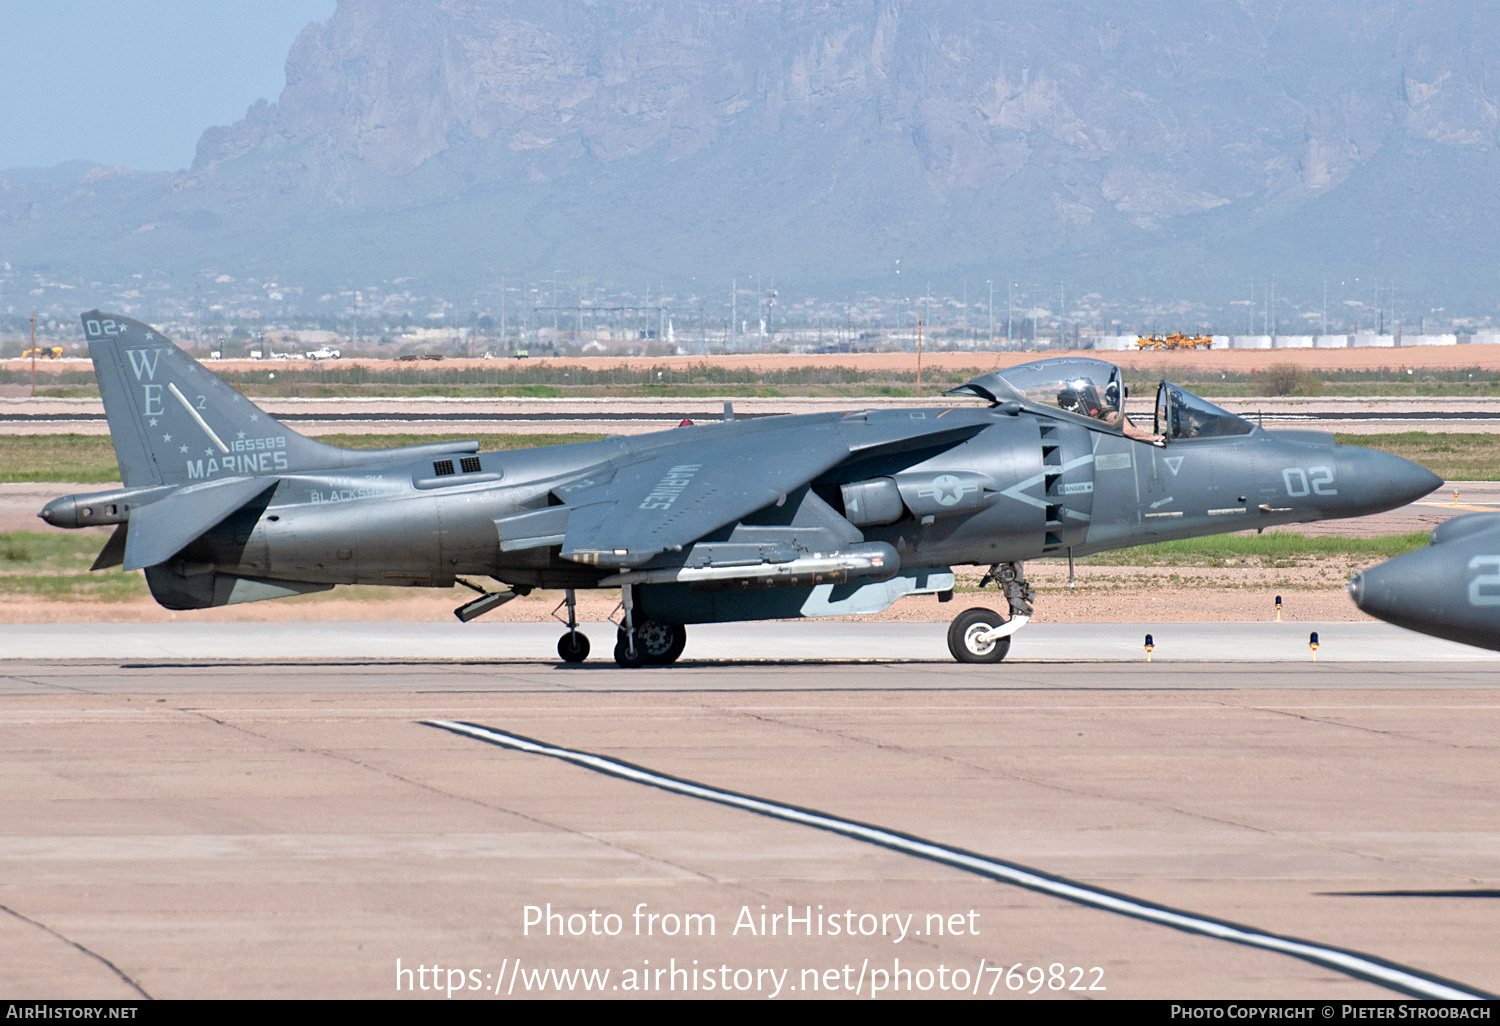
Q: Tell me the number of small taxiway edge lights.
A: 3